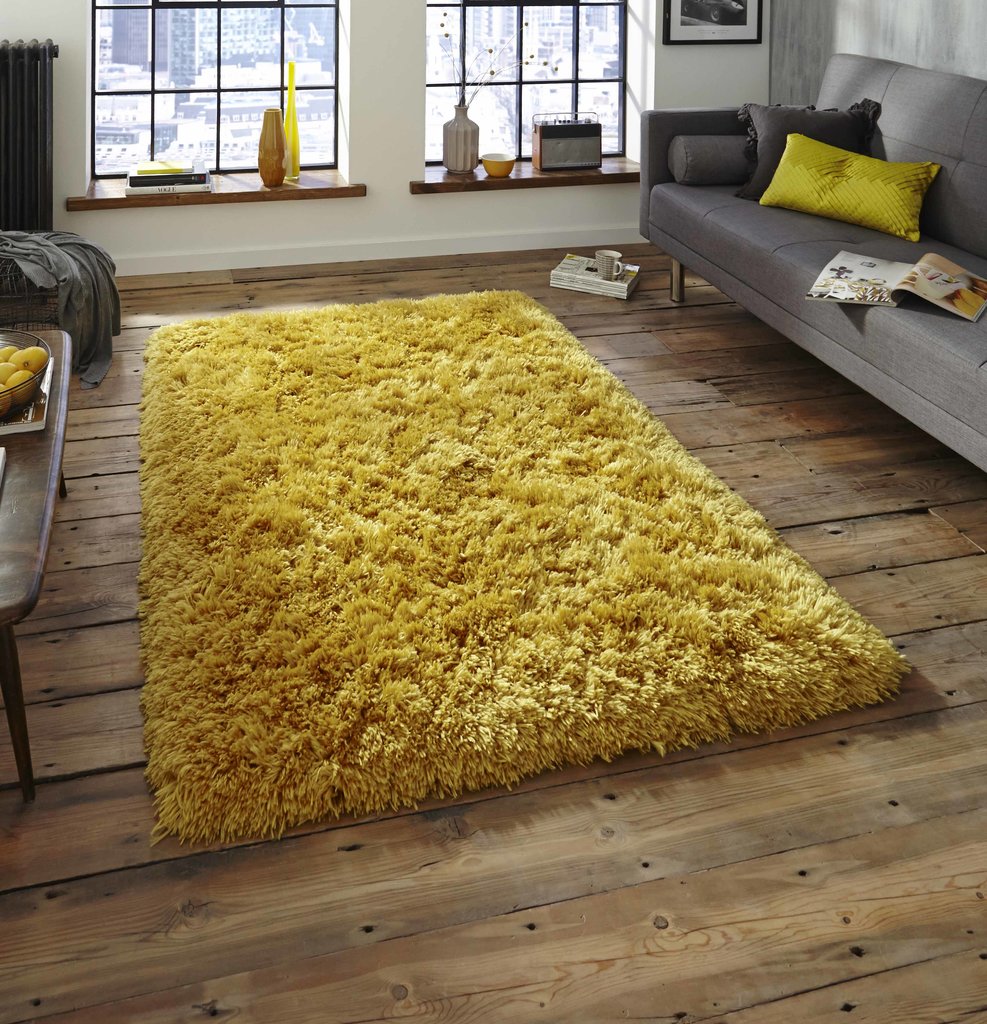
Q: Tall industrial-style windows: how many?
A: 2